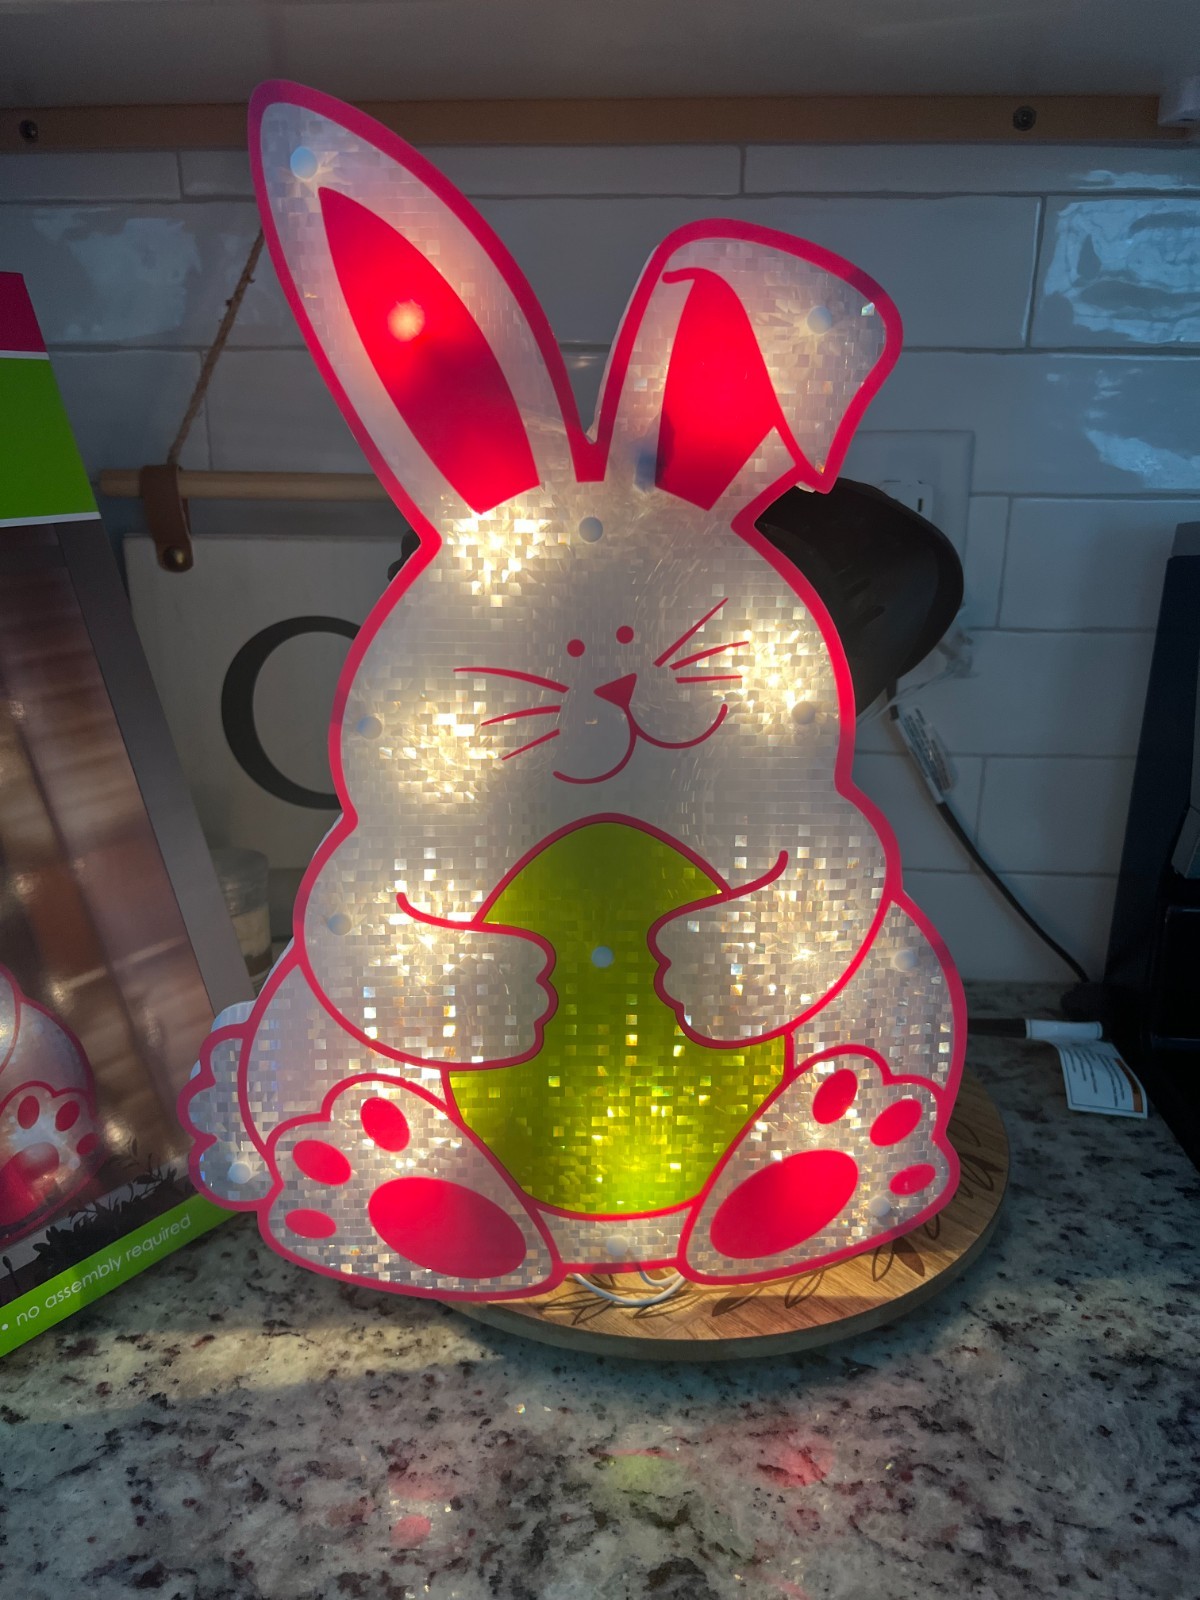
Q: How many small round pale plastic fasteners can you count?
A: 11